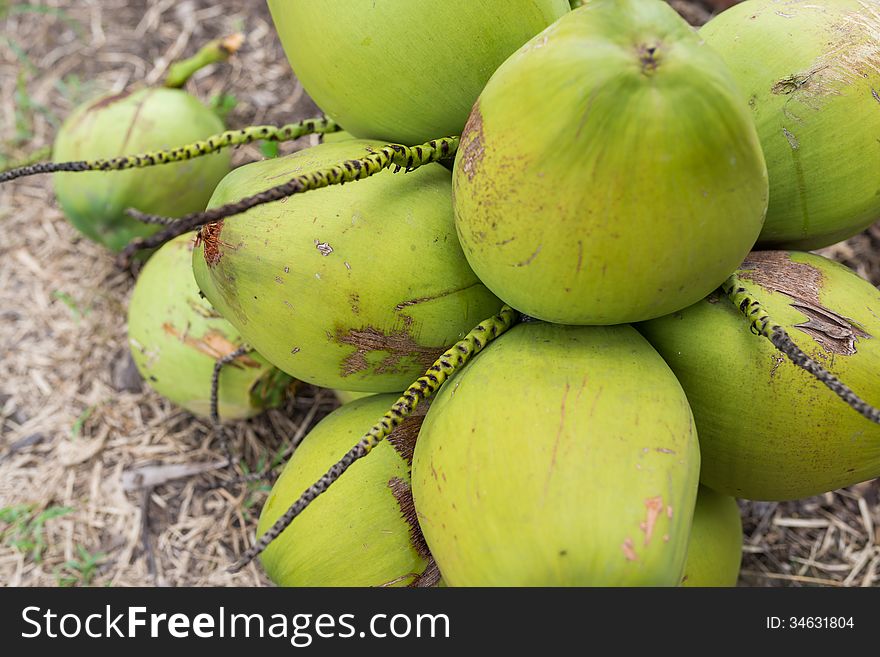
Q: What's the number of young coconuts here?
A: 10